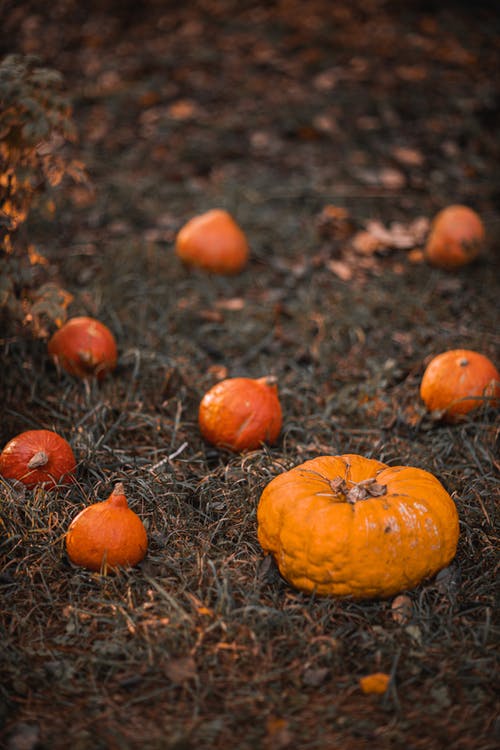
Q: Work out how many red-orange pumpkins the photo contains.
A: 7